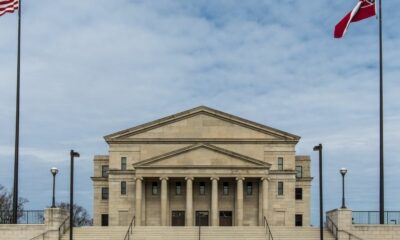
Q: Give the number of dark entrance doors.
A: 3